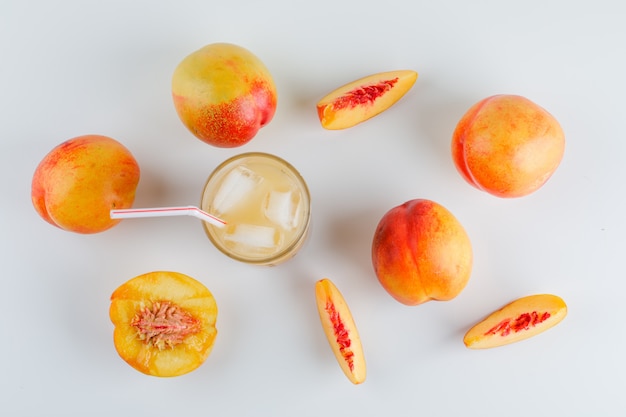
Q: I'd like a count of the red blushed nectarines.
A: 4